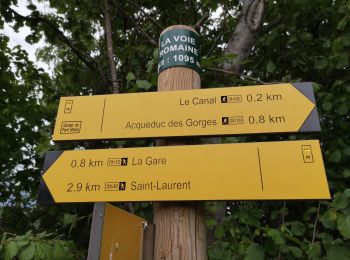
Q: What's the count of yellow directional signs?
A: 2